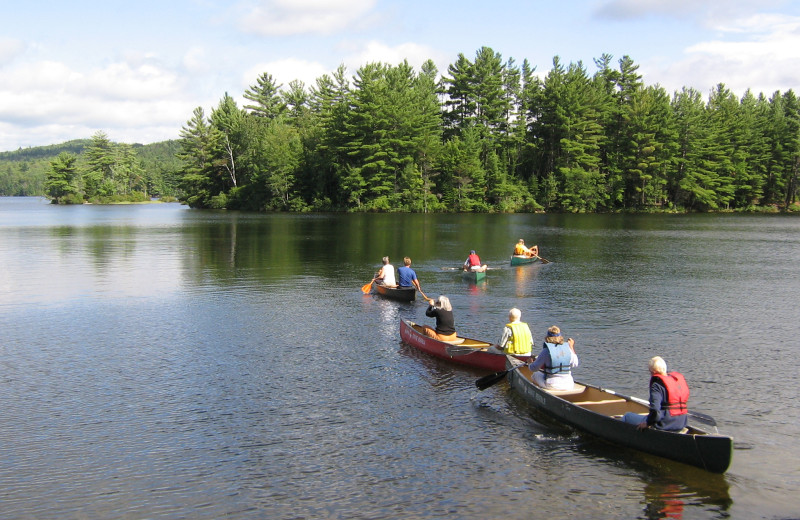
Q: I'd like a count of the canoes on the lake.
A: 5